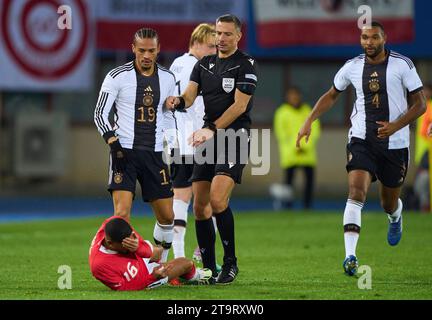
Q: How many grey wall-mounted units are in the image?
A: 1